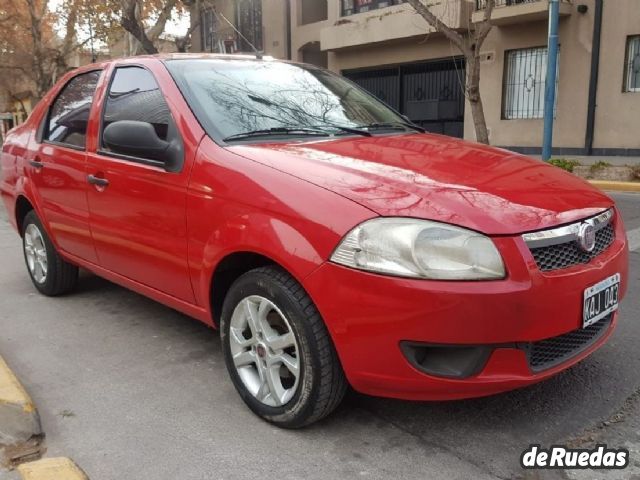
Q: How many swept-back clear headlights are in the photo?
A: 1